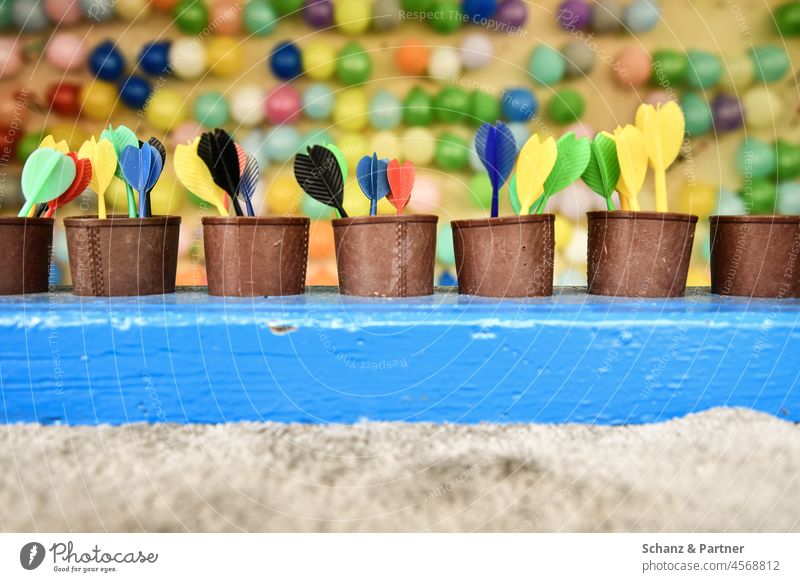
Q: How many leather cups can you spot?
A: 7